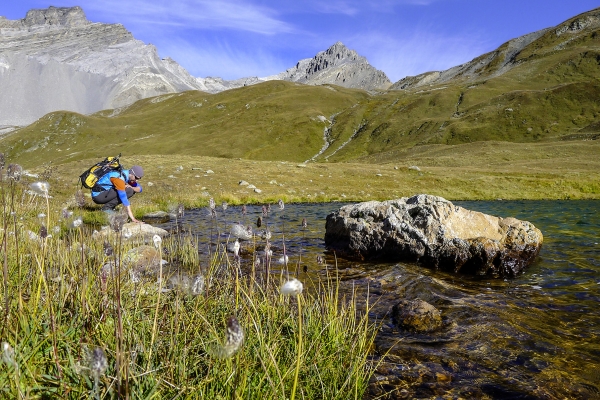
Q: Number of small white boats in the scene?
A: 0